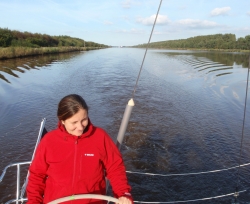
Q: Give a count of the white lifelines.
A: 2